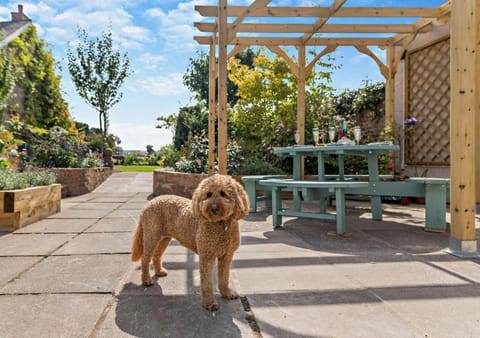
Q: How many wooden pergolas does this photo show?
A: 1